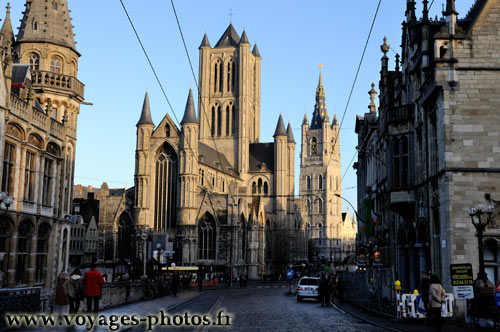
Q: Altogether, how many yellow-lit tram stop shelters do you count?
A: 1